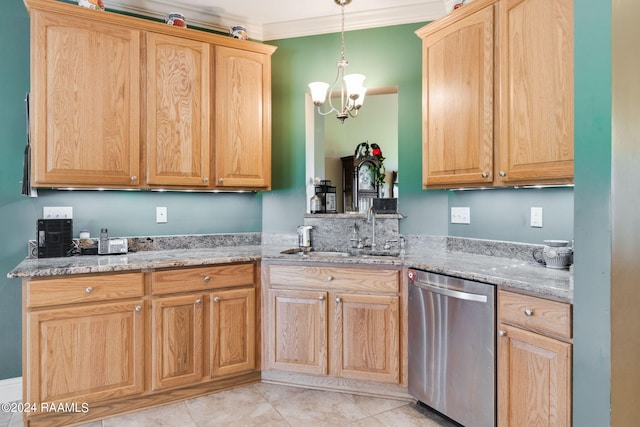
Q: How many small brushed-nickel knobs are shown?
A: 15